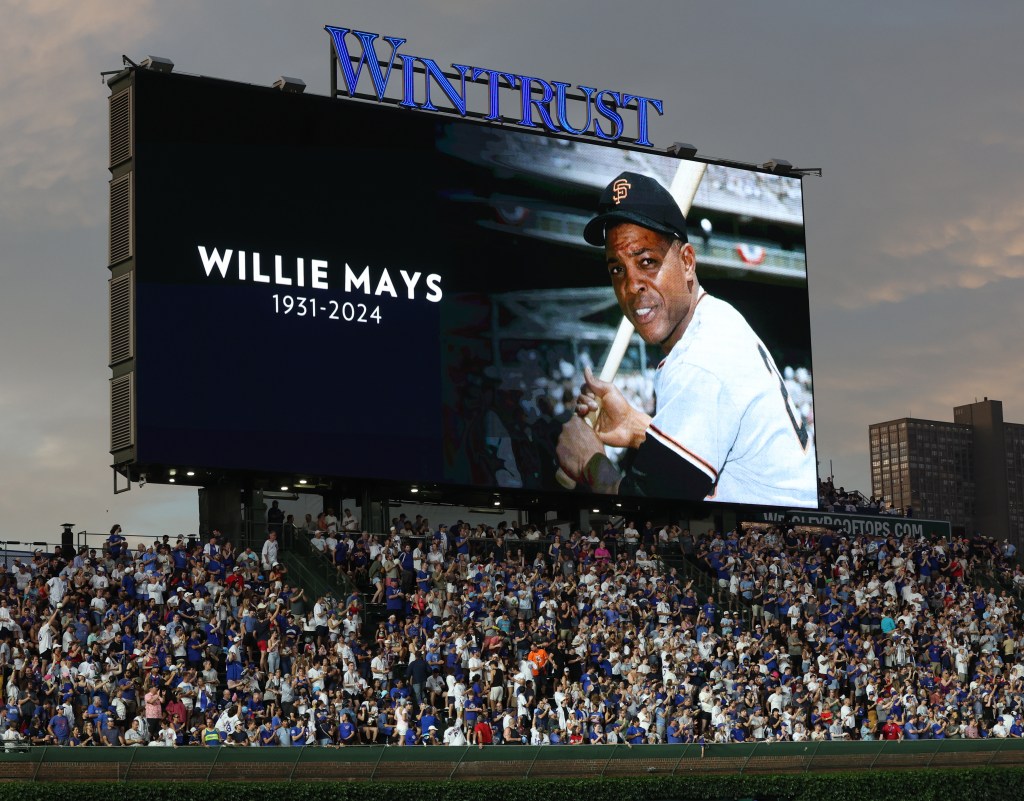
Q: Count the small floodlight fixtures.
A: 4